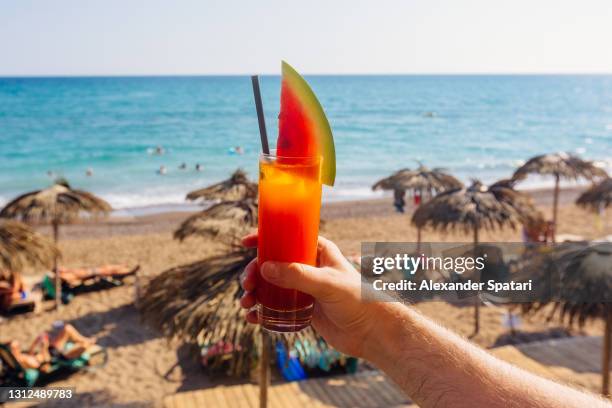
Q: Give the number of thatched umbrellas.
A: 11